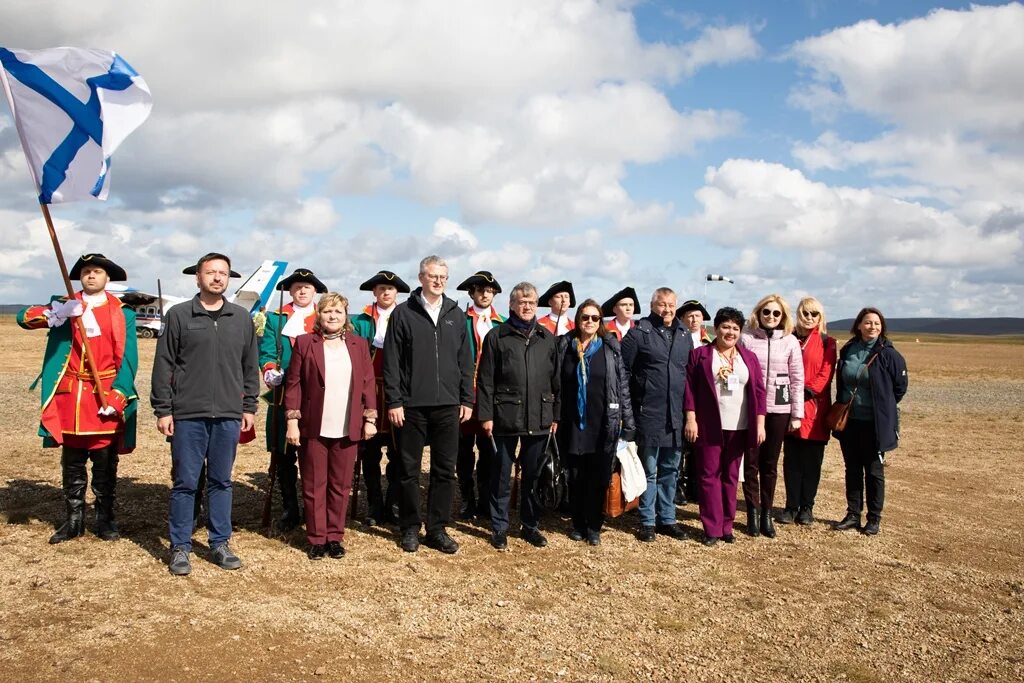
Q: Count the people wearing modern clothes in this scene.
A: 10